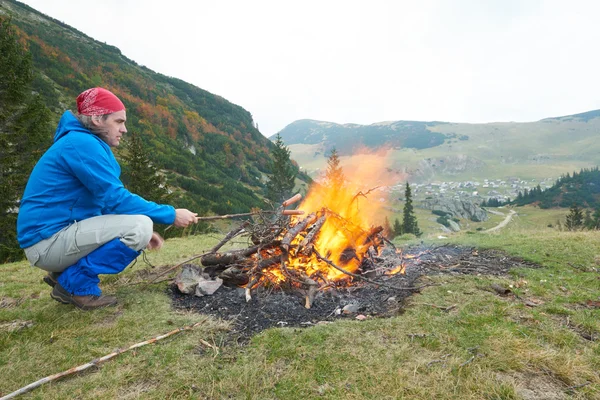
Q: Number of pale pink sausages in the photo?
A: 2